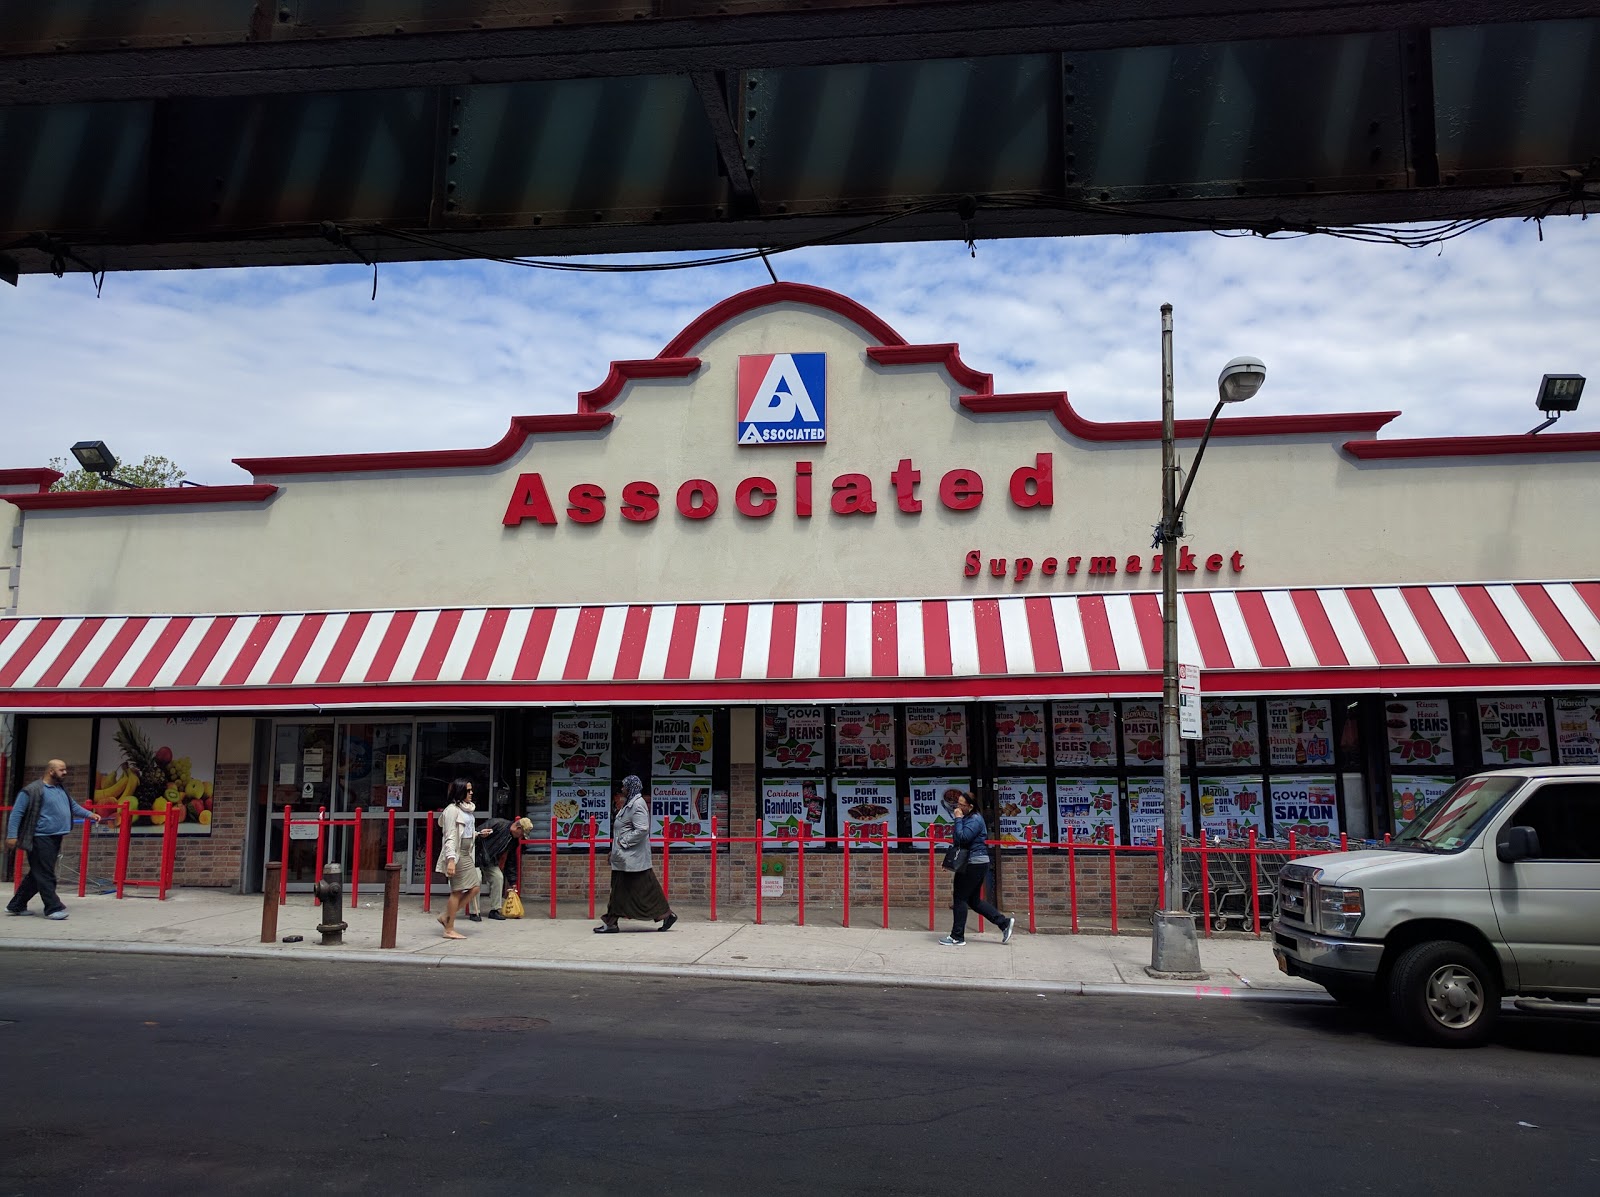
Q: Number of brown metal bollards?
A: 2